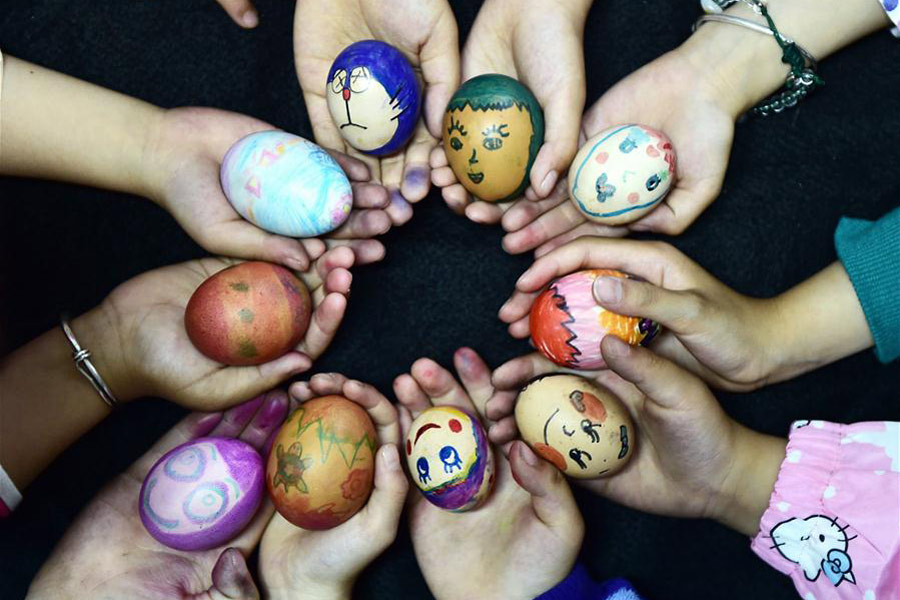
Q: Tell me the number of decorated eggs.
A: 10